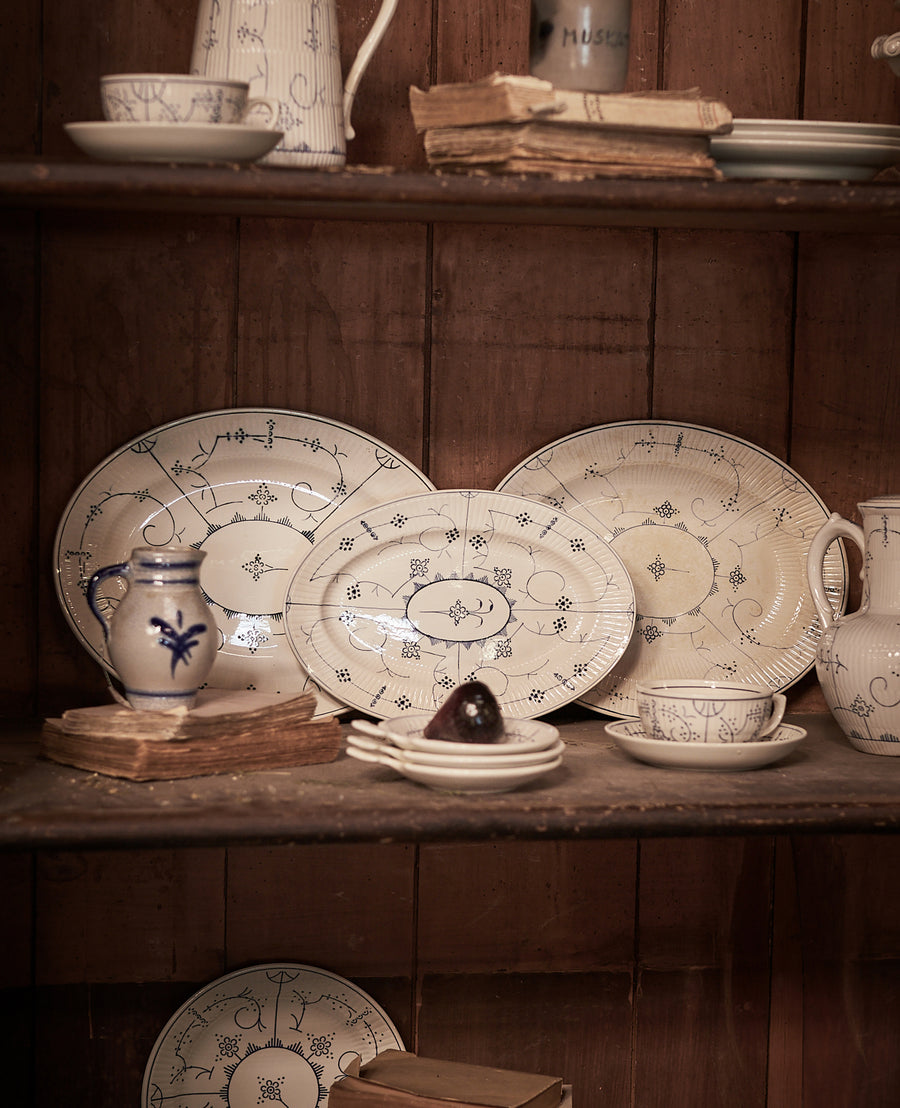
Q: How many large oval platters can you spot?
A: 3